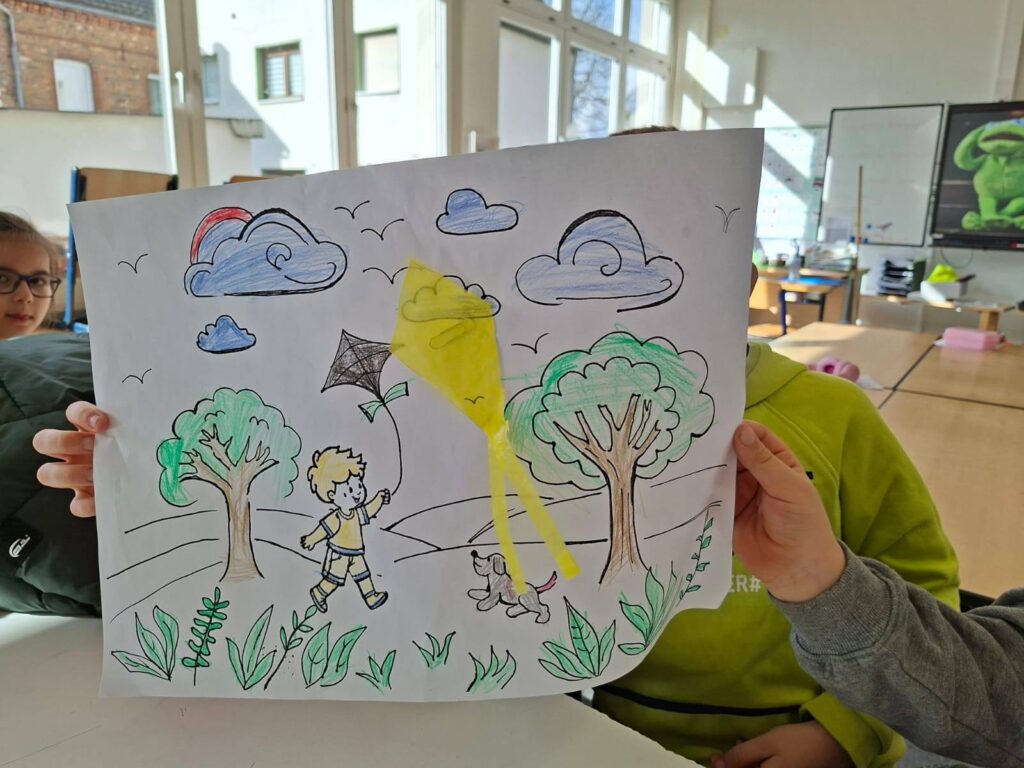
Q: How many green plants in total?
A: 11